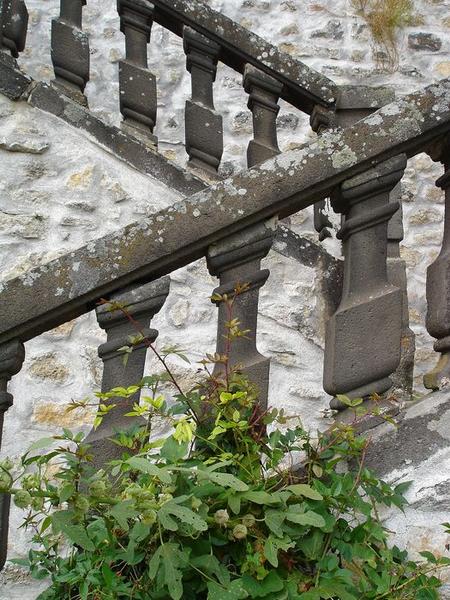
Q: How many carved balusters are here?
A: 11